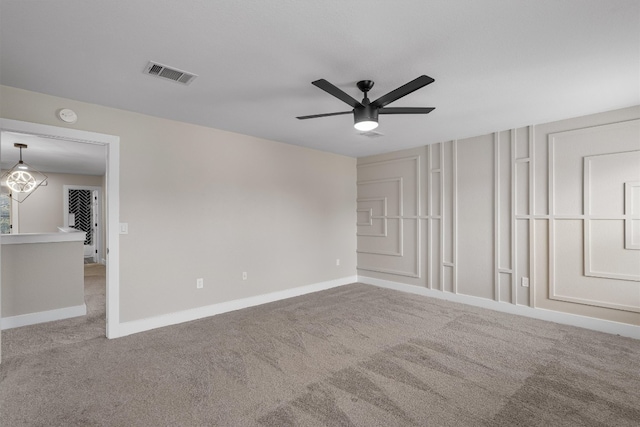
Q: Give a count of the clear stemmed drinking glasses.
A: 0